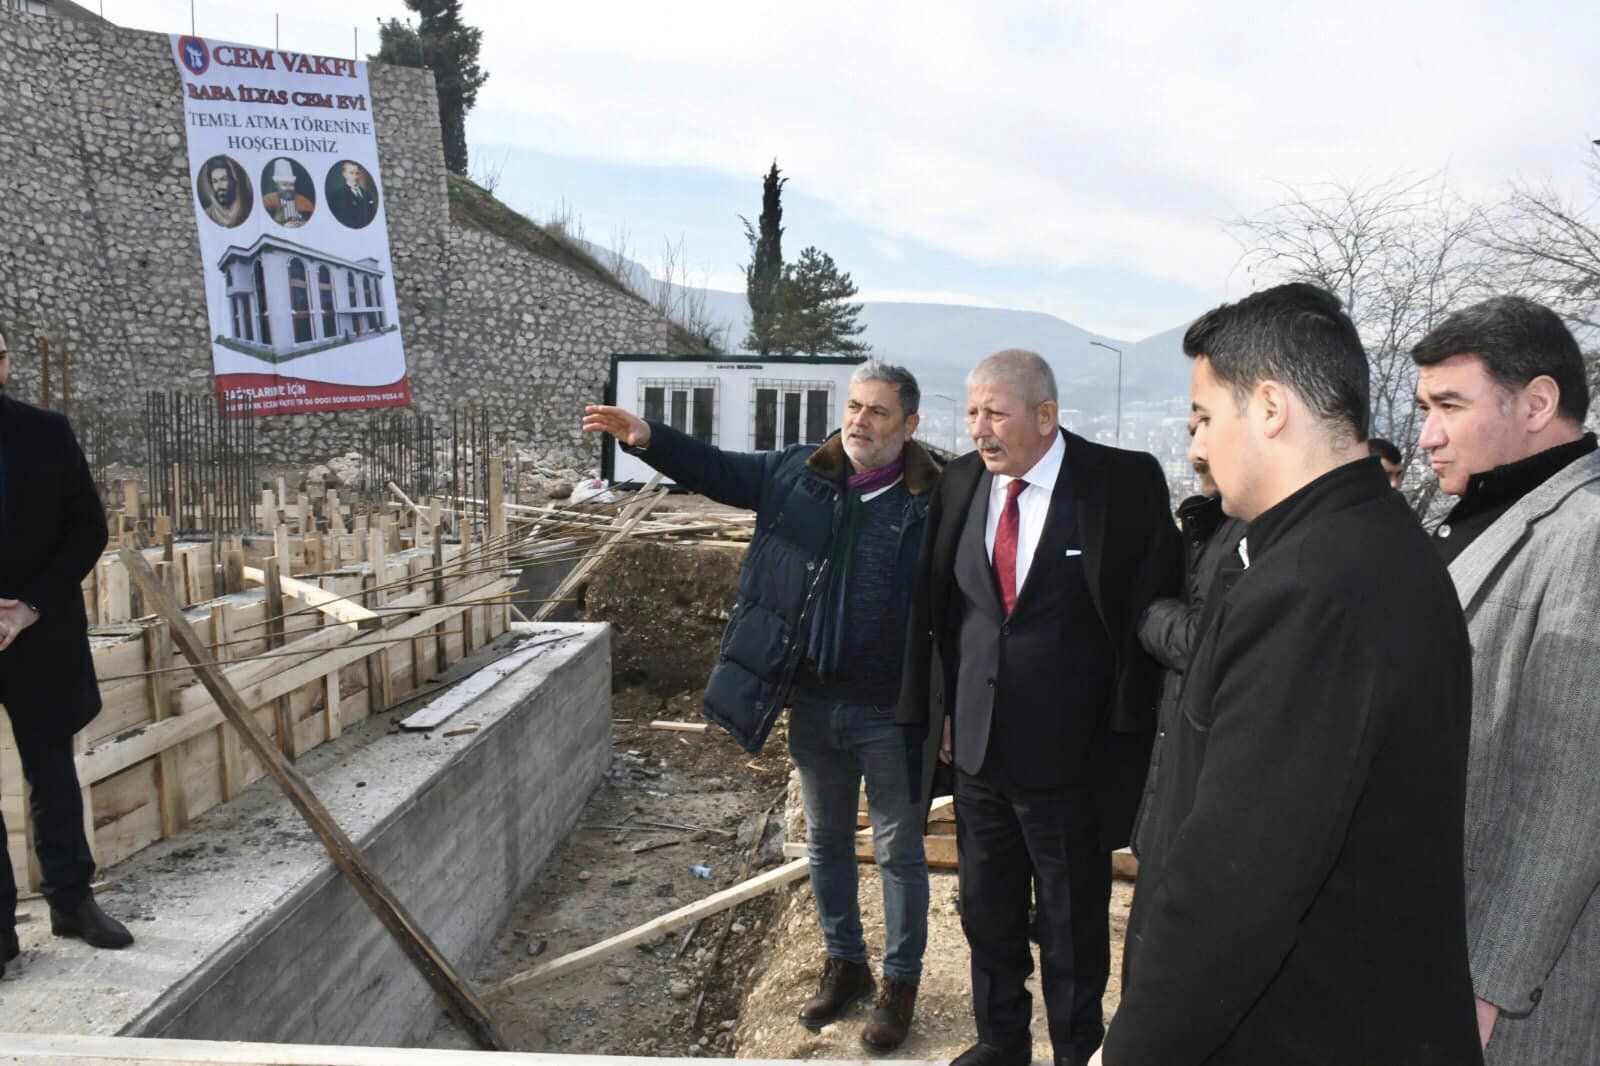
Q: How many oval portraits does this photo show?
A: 3